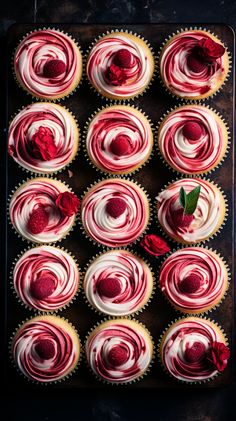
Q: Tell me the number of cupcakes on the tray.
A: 15